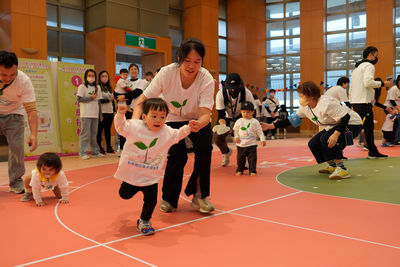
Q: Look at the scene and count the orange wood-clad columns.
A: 5